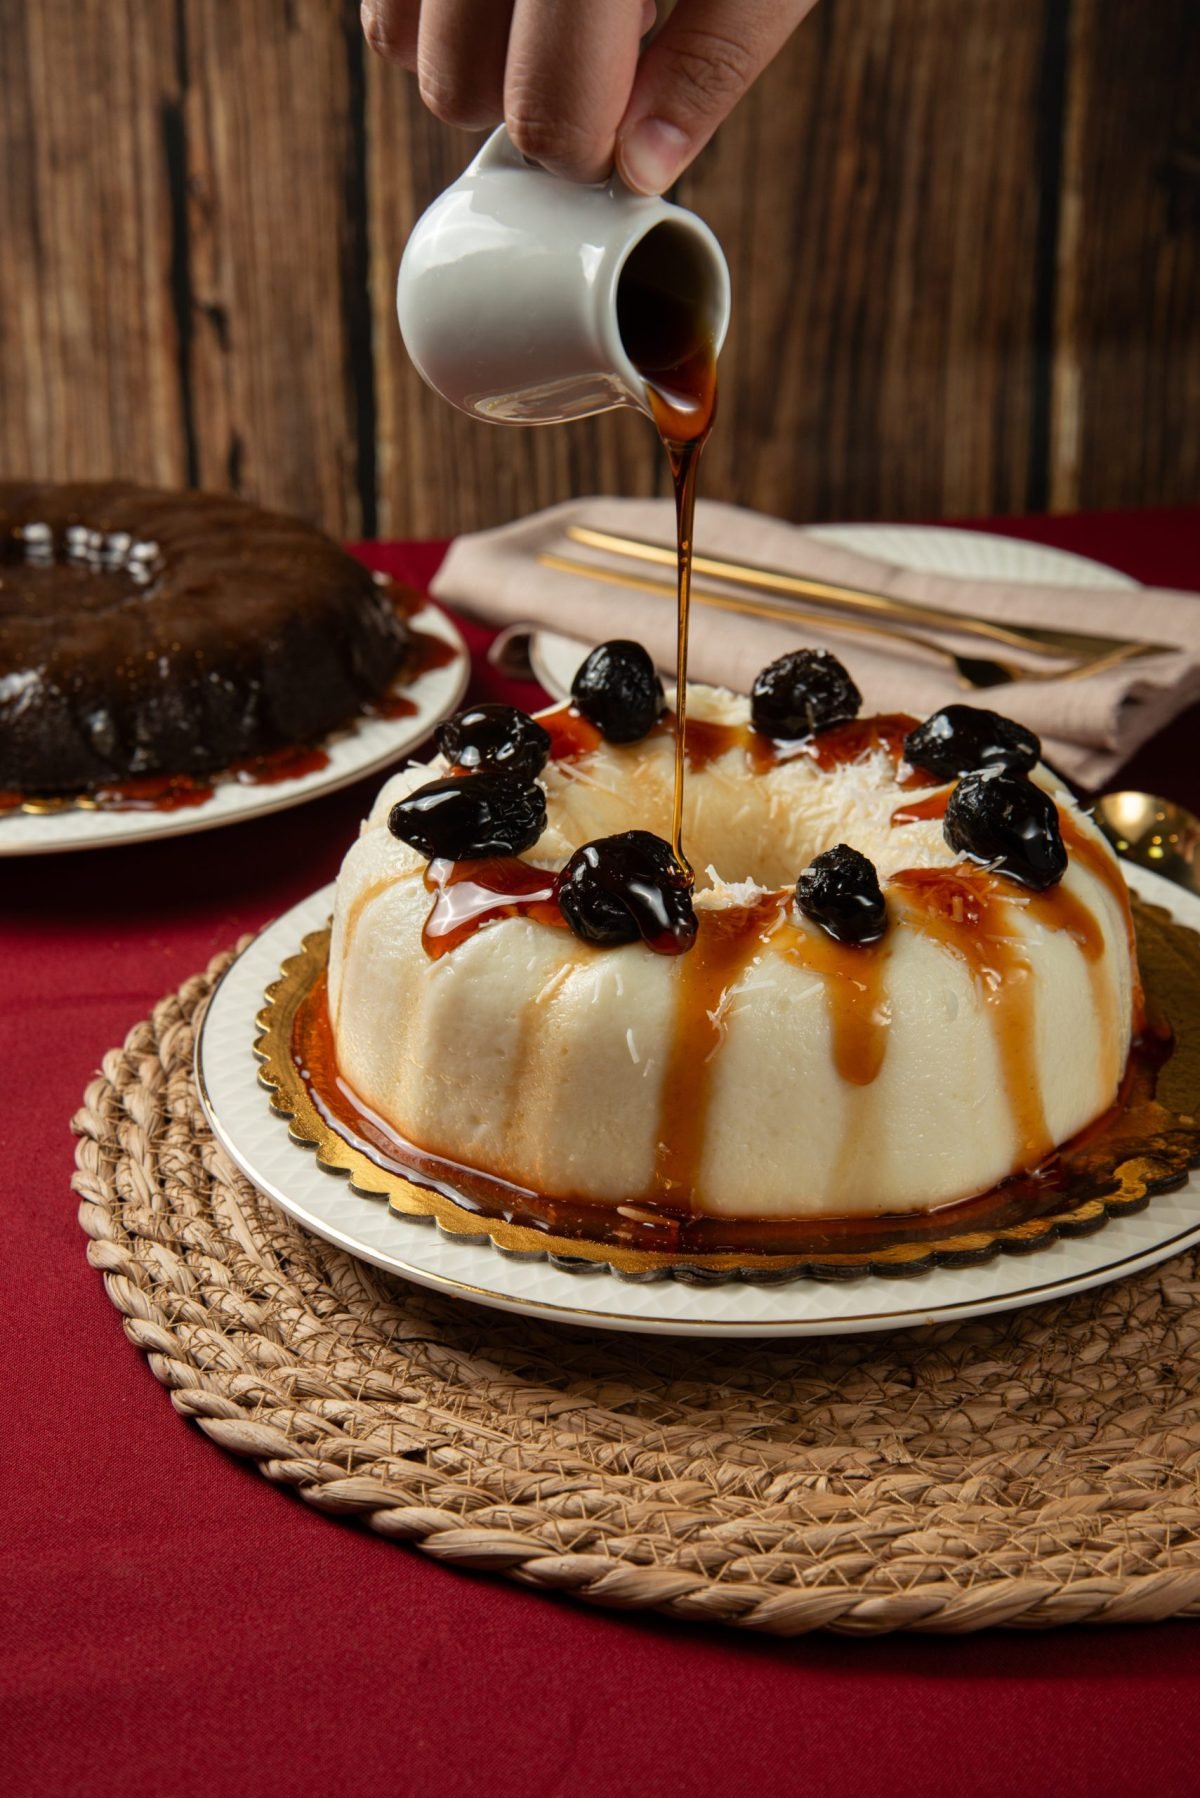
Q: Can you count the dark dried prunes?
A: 8